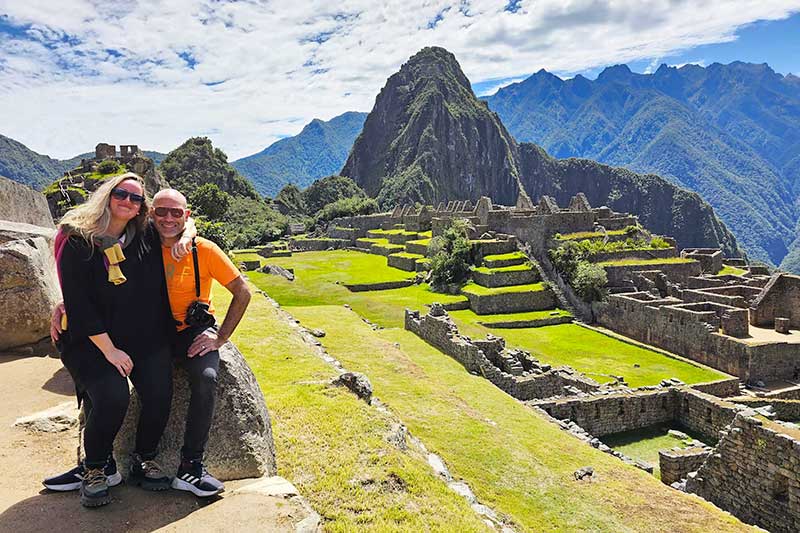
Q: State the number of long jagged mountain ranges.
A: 1